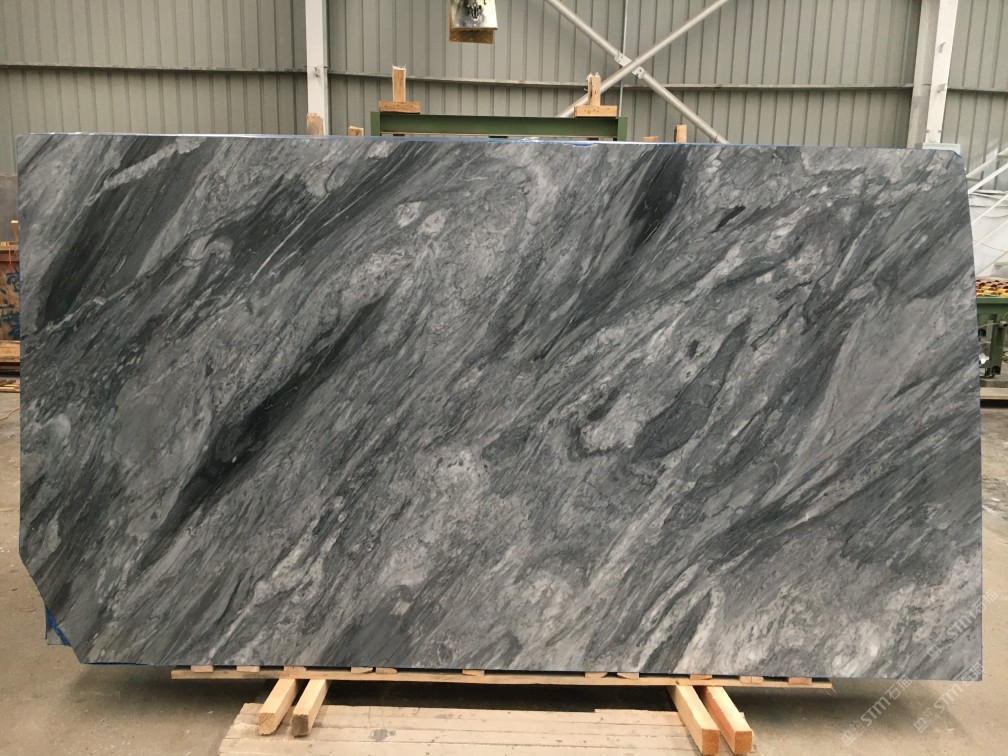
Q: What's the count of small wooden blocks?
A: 11